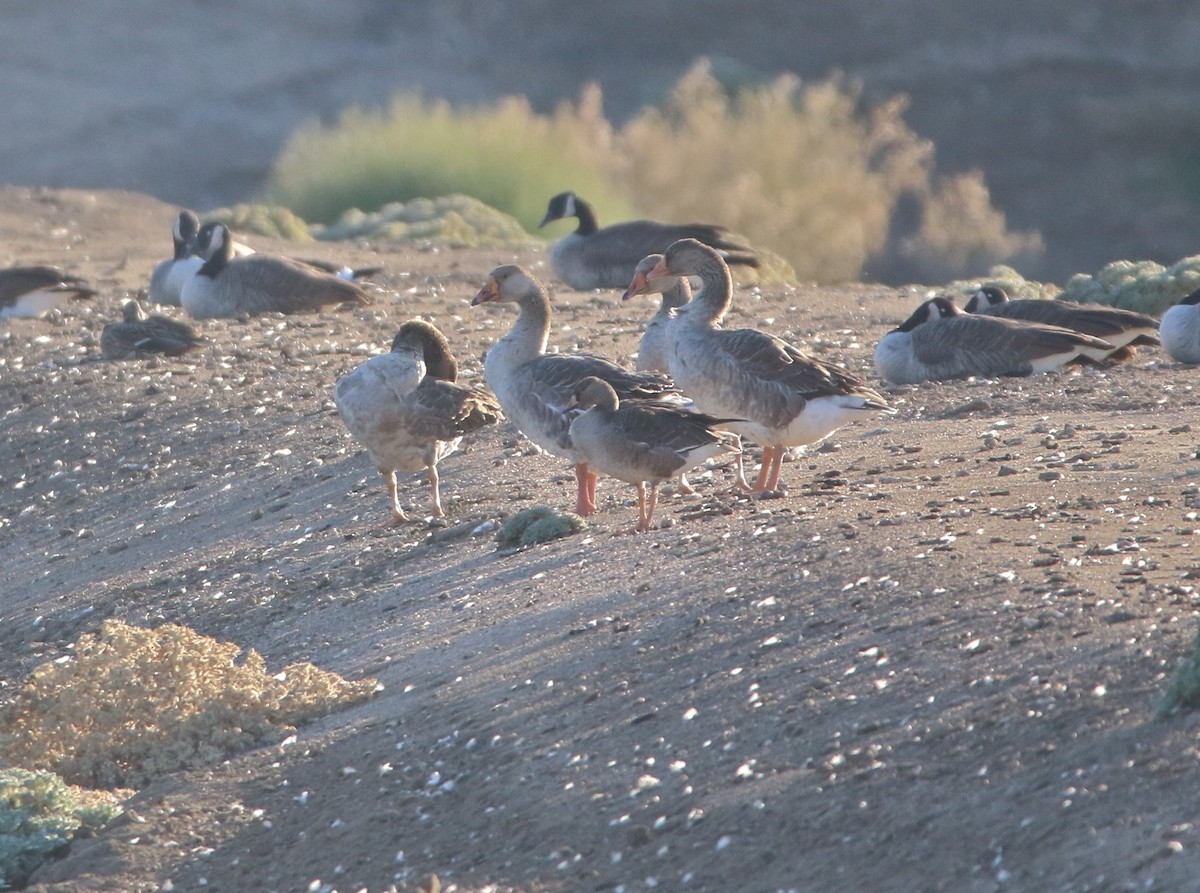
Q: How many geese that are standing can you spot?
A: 5